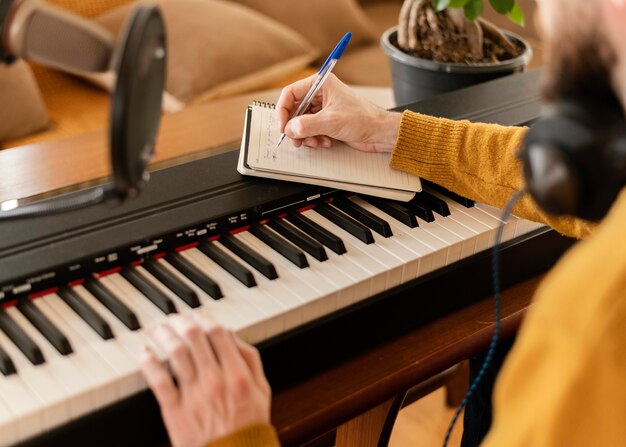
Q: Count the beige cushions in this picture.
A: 3